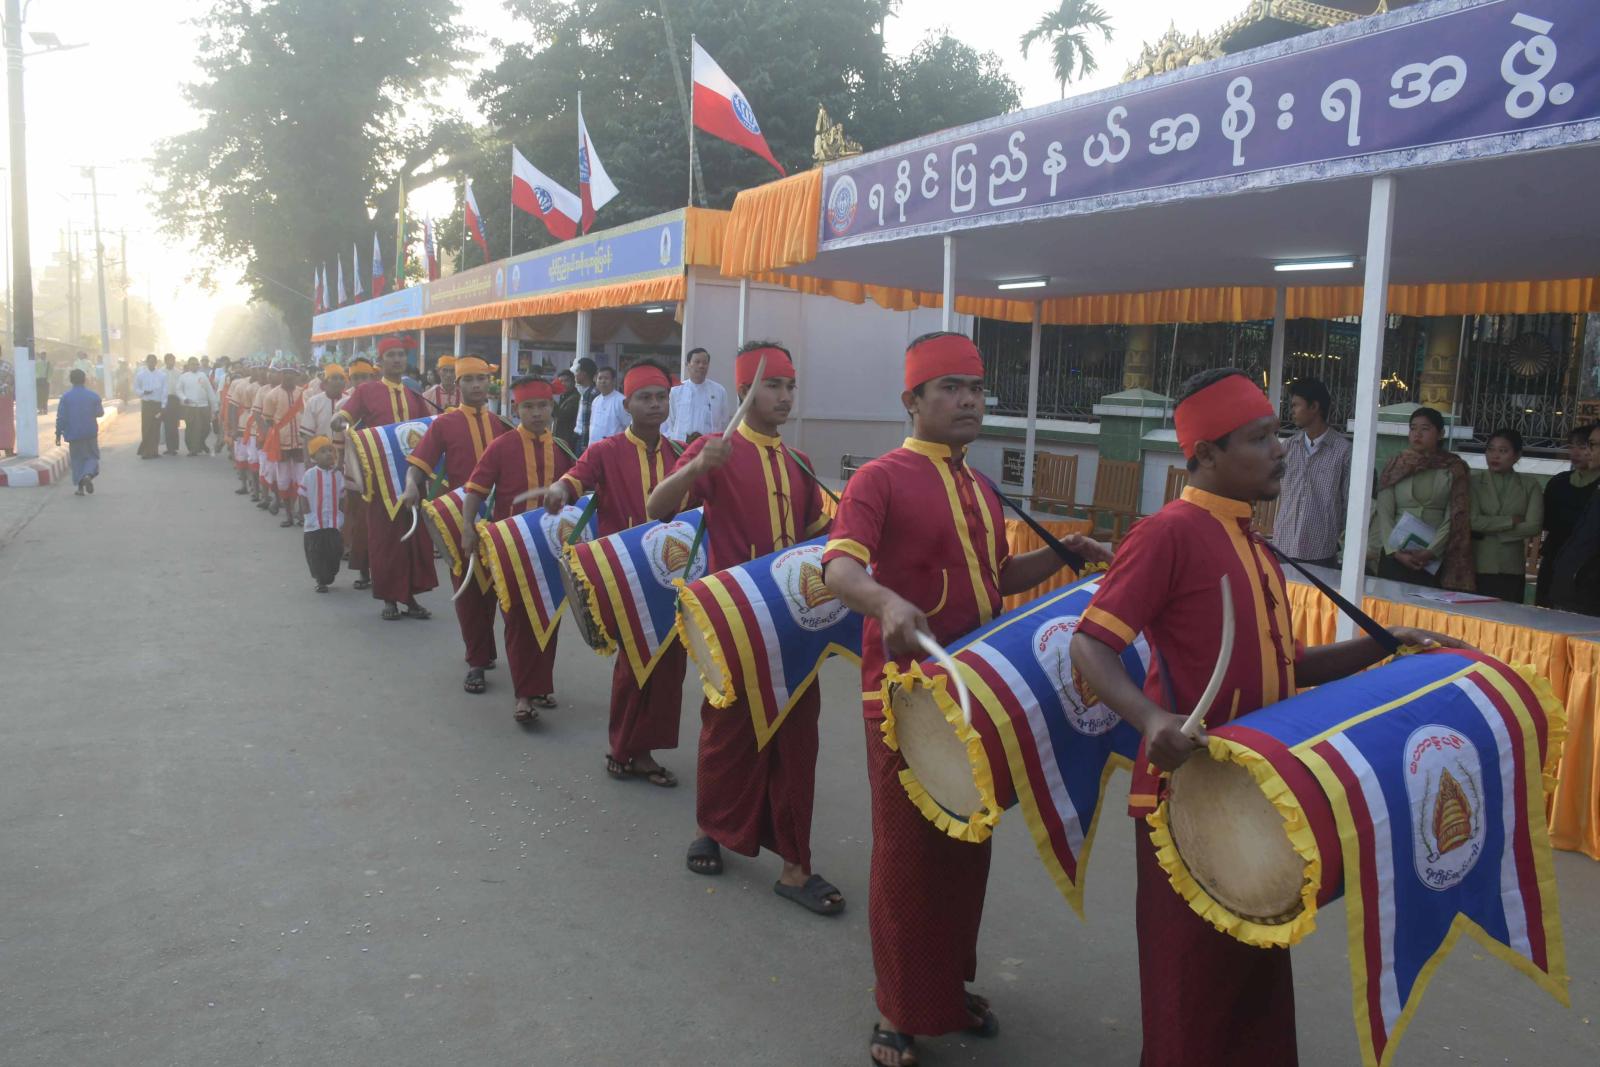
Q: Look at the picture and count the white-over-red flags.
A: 10